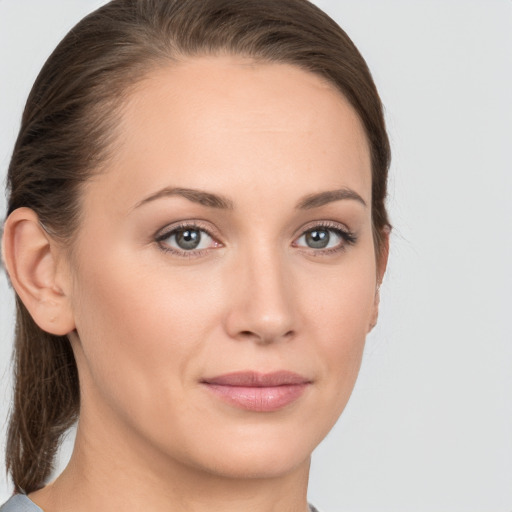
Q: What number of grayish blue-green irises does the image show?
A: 2